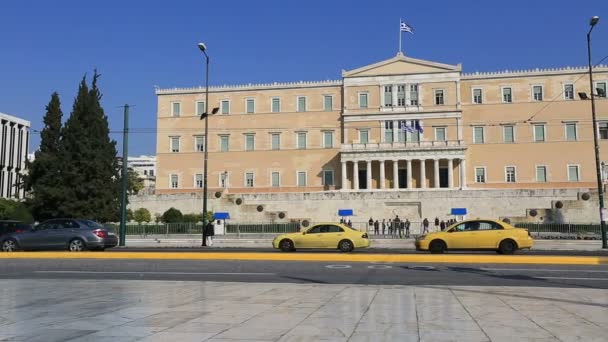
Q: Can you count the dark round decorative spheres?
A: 9